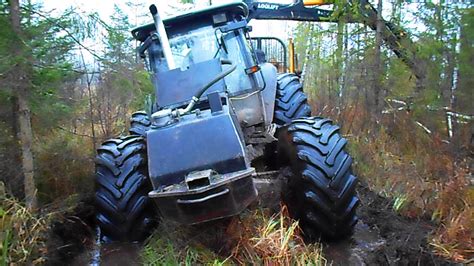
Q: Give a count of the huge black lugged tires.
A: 4